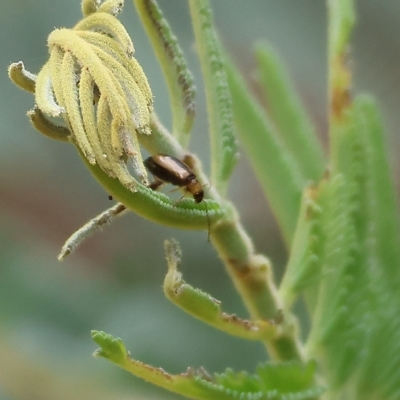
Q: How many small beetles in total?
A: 1